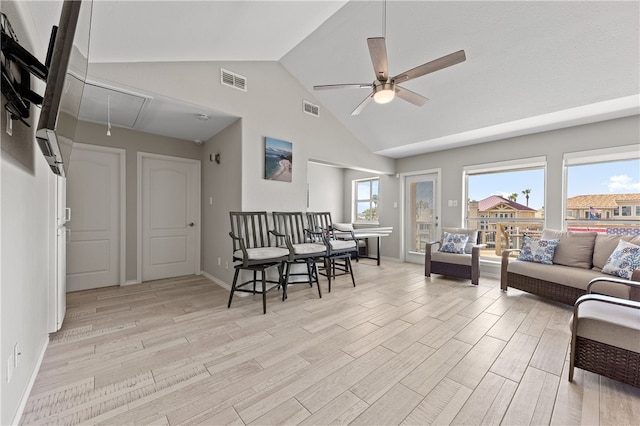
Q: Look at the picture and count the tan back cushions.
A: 3